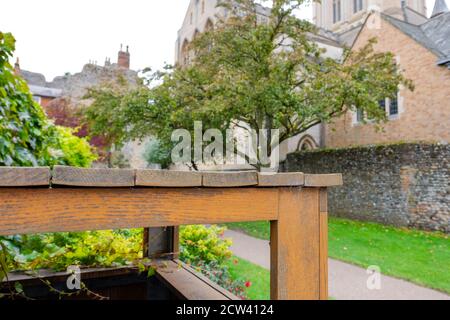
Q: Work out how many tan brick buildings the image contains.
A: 1